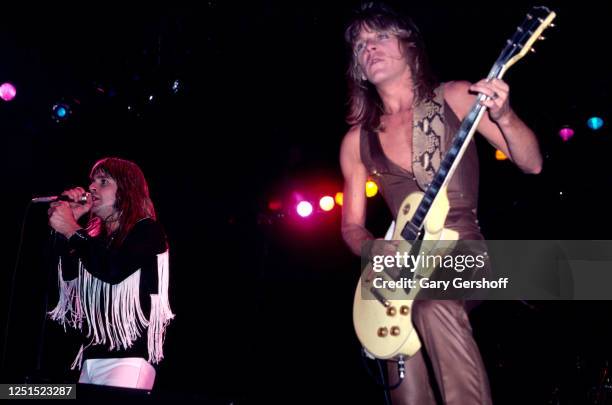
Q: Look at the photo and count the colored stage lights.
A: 9